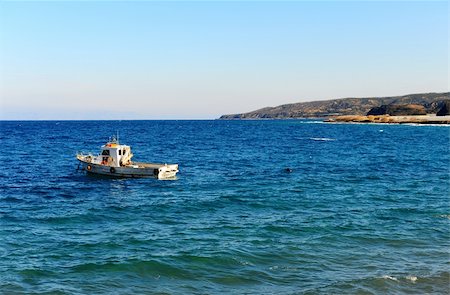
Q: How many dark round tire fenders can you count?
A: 3